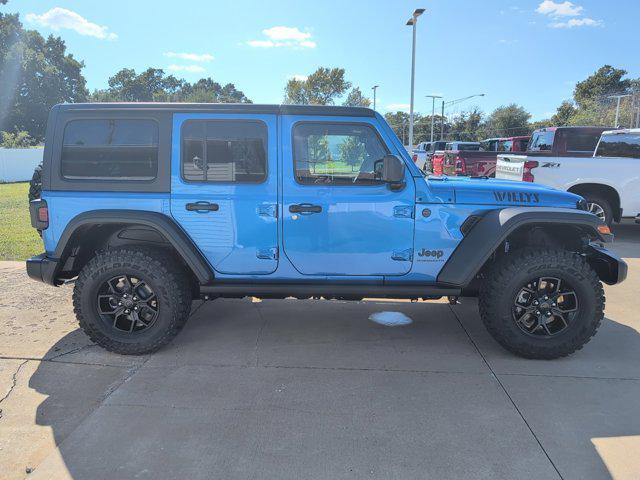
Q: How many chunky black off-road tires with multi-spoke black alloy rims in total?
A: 2